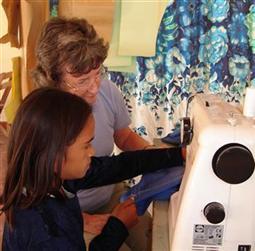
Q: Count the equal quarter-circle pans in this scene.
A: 0